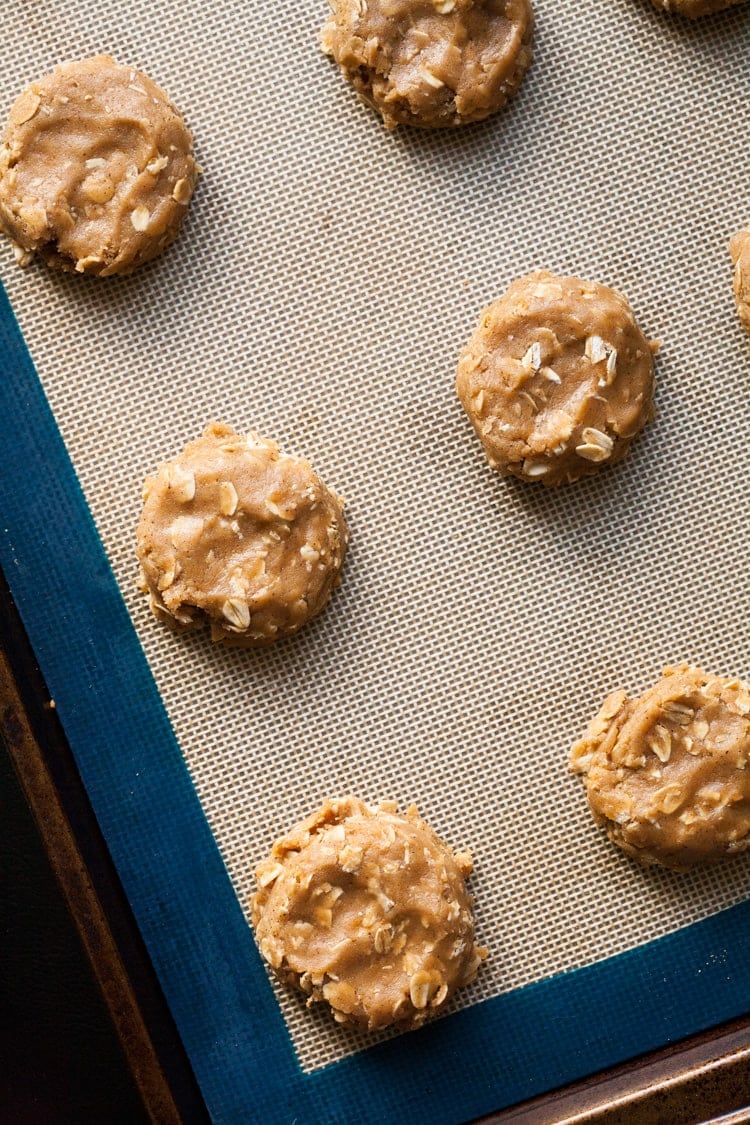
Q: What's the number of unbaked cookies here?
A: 8